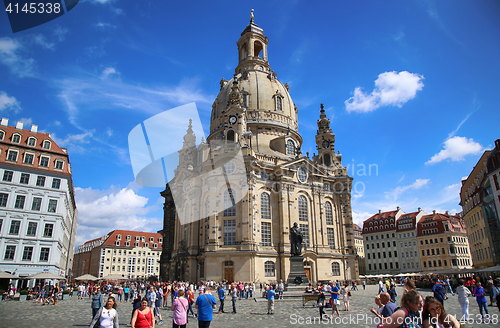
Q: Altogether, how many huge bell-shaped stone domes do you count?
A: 1